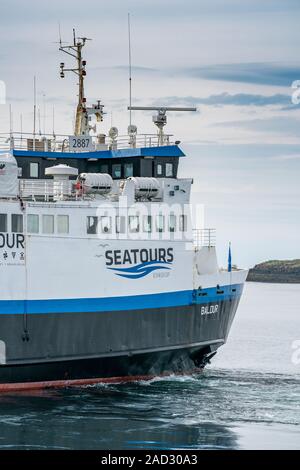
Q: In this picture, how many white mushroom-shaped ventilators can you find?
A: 1